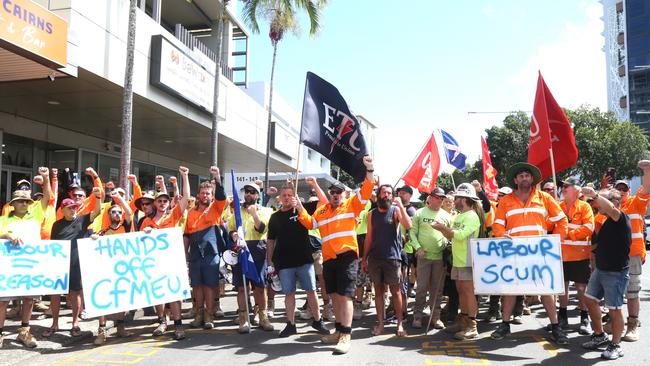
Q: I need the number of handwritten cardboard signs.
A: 3